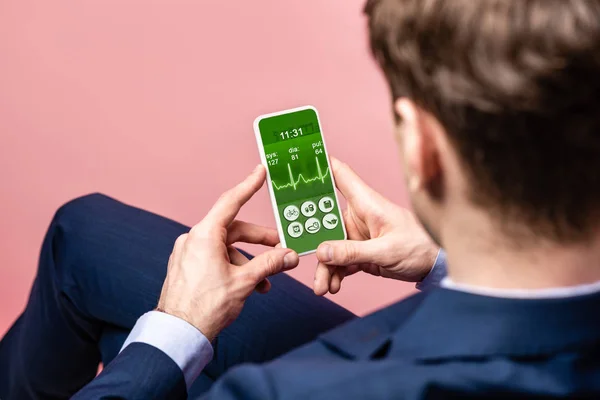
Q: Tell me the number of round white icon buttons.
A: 6